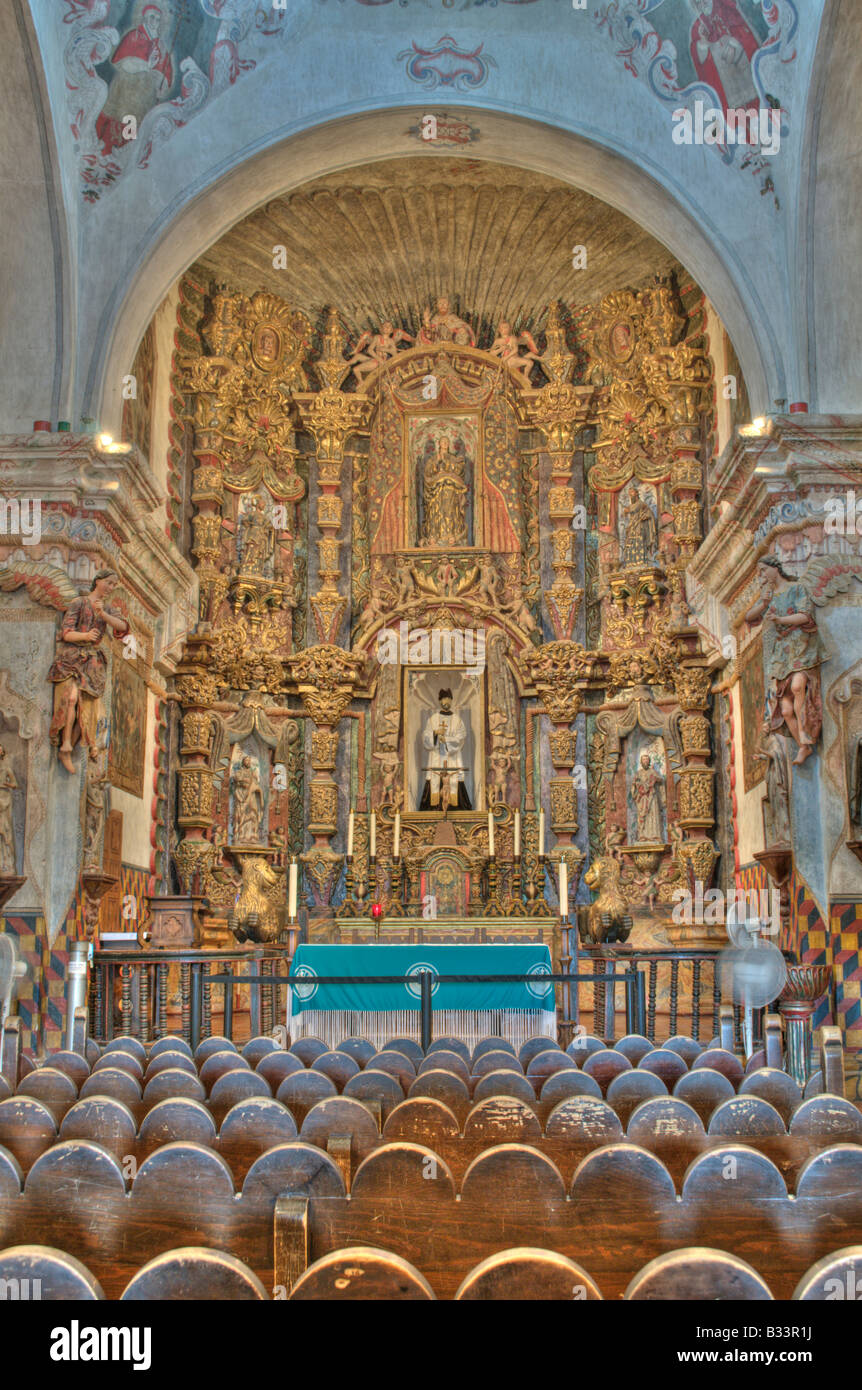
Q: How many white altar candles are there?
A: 8